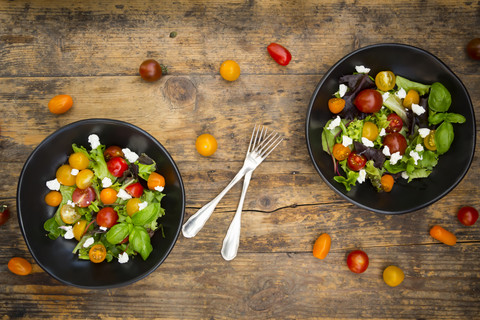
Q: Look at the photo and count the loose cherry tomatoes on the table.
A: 13